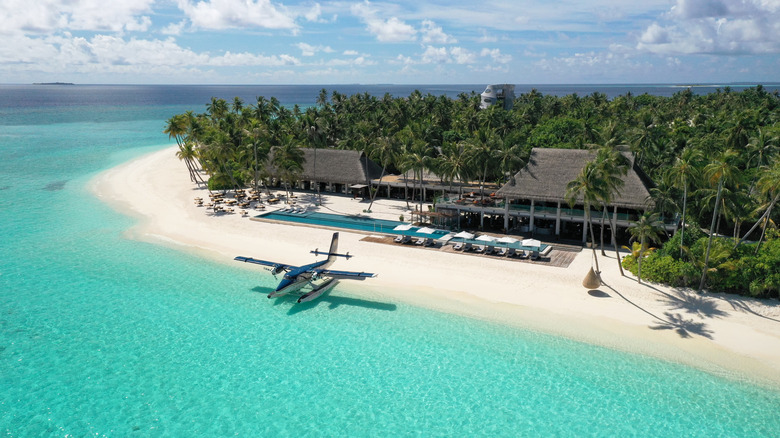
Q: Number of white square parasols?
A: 6